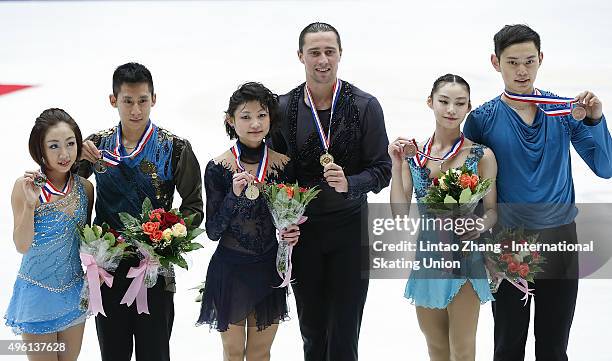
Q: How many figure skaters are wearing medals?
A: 6